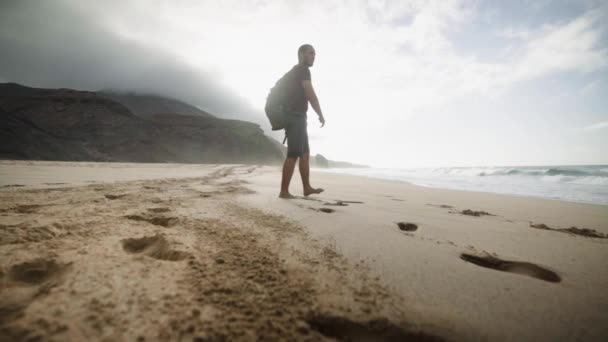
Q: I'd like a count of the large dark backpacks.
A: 1